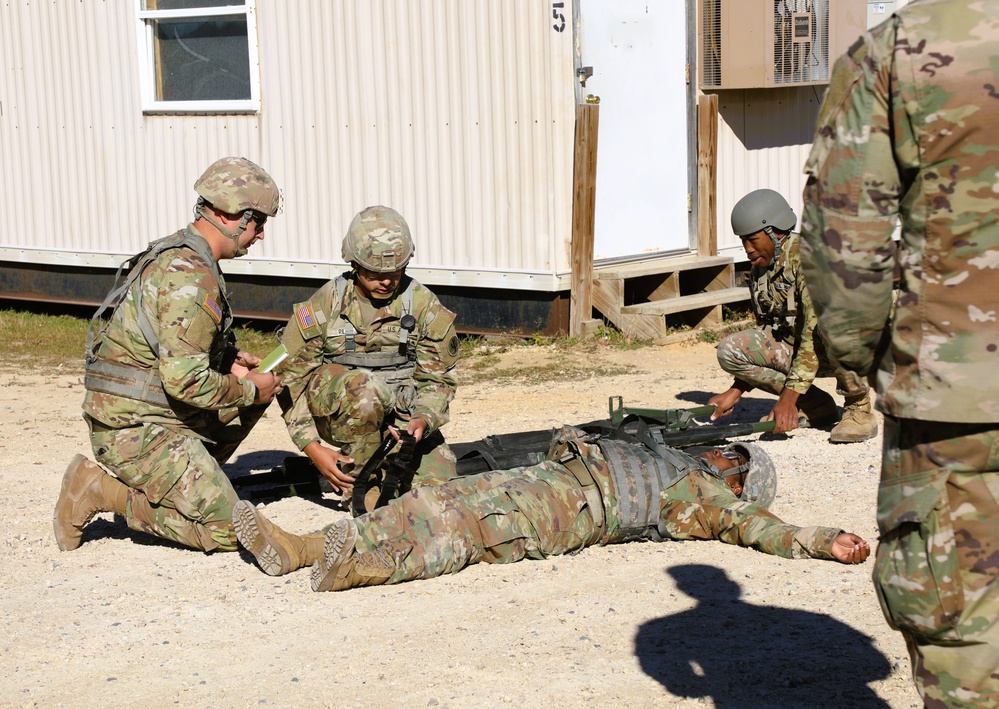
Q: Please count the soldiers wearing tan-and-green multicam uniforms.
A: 5